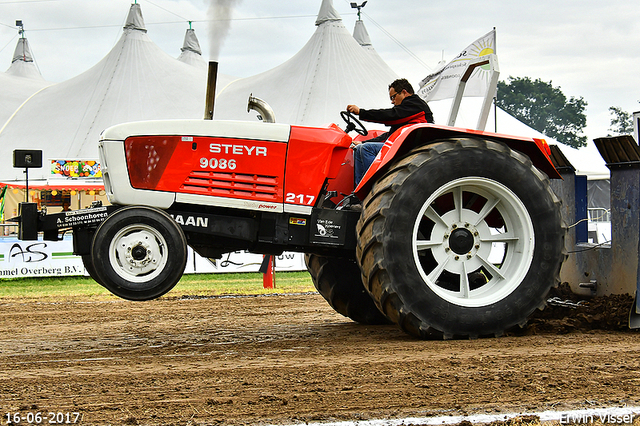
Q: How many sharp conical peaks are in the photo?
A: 5